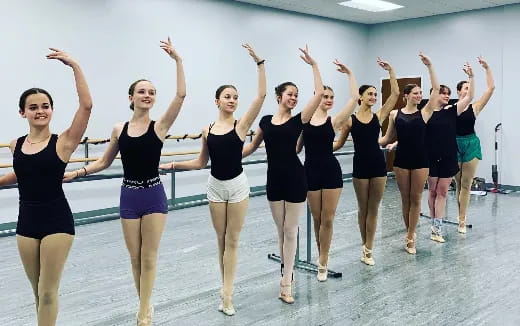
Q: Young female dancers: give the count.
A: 9